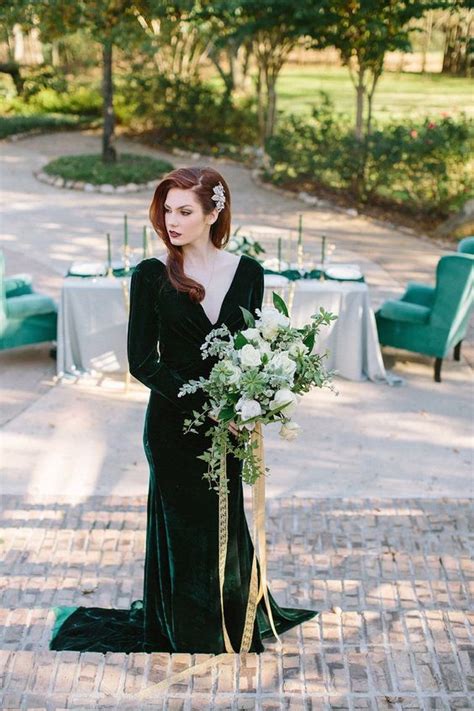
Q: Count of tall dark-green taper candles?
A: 6